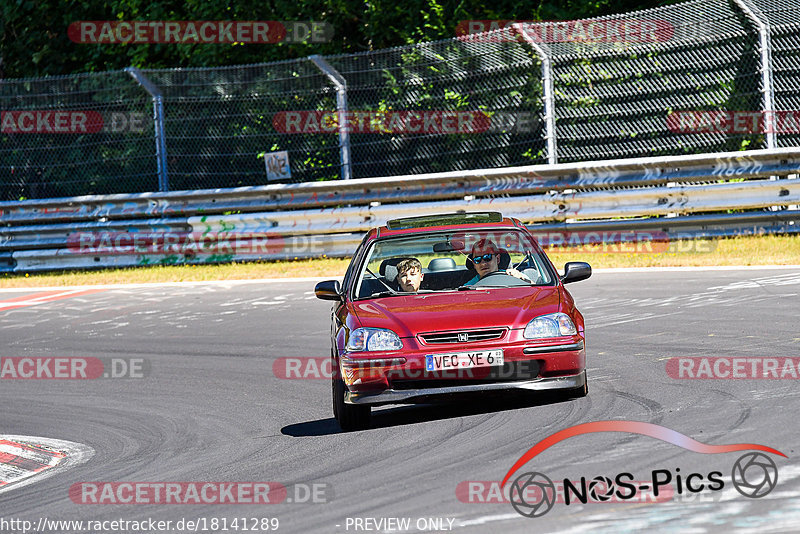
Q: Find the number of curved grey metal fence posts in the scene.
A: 4